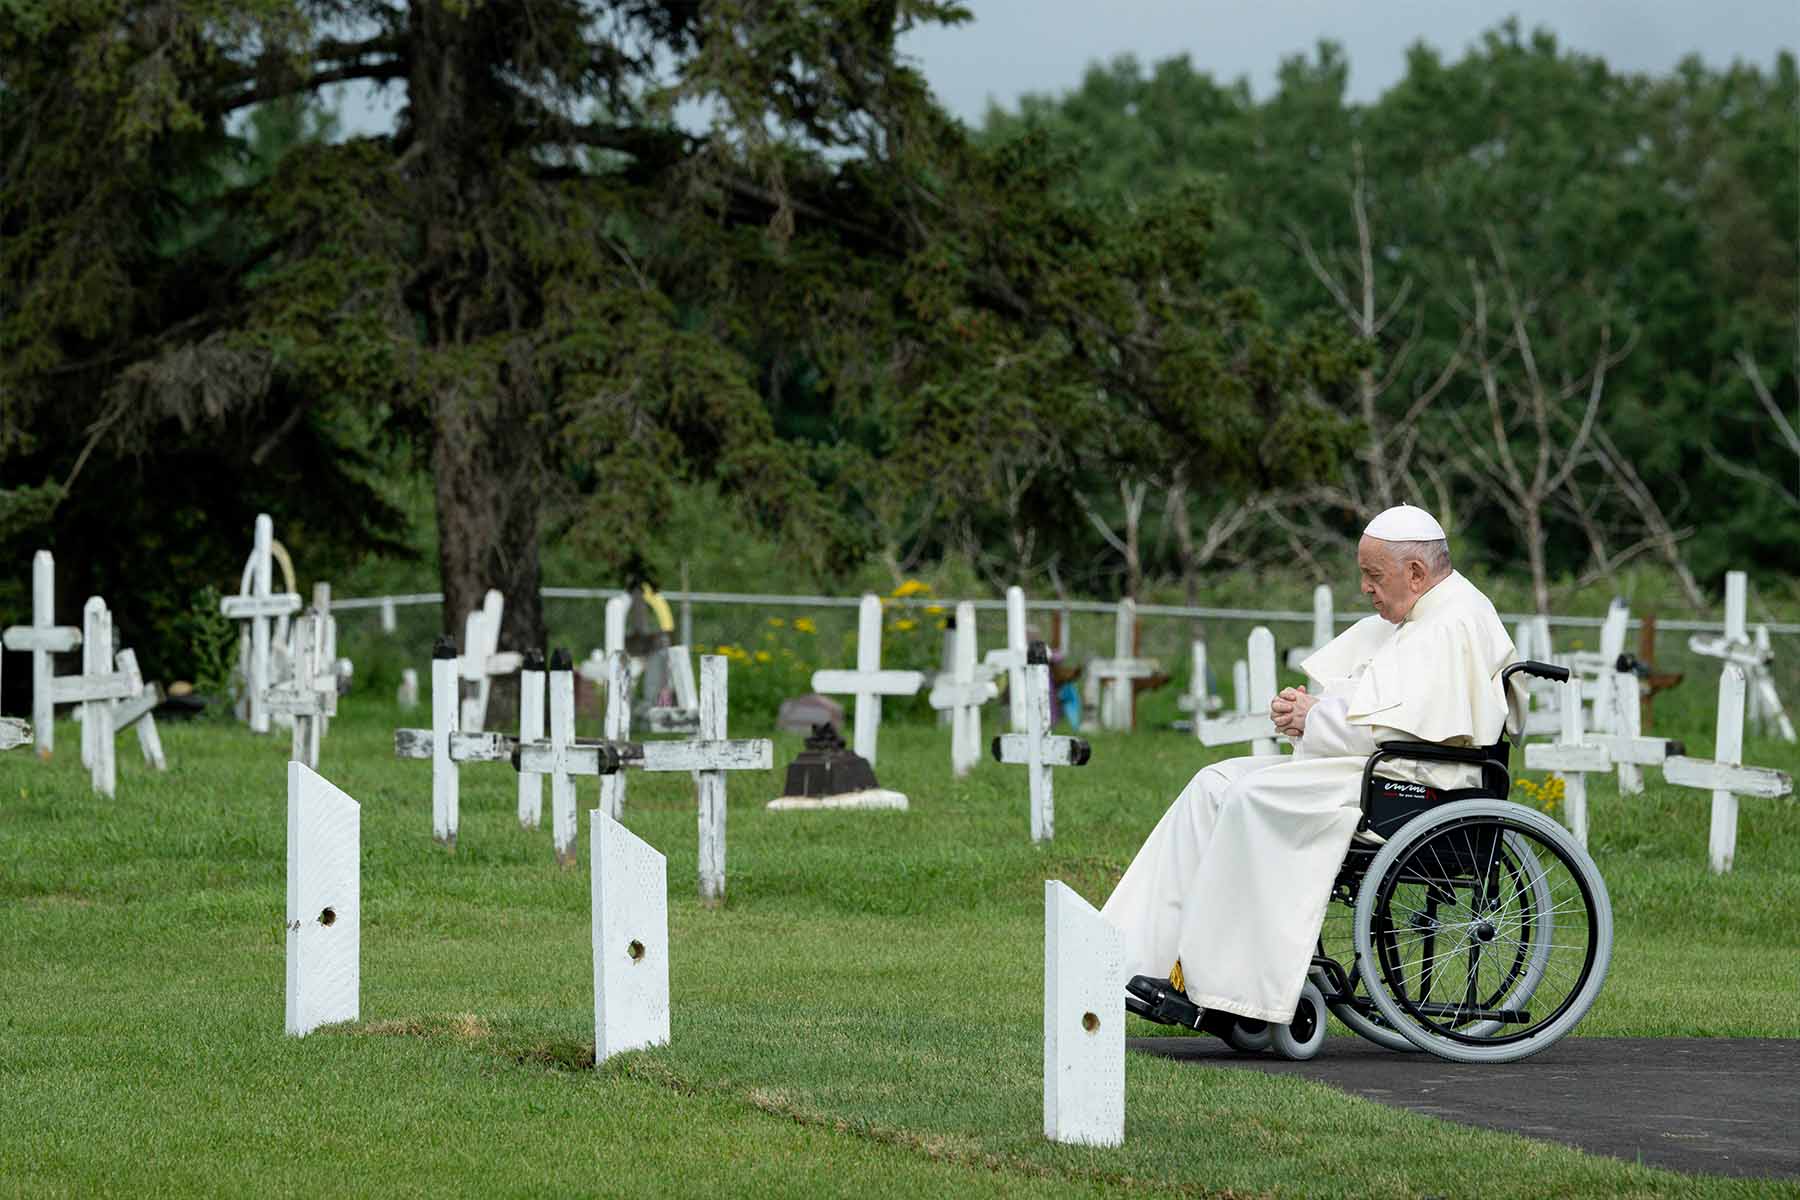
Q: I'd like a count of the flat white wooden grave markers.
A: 3